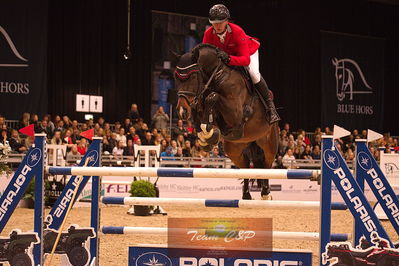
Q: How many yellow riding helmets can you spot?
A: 0